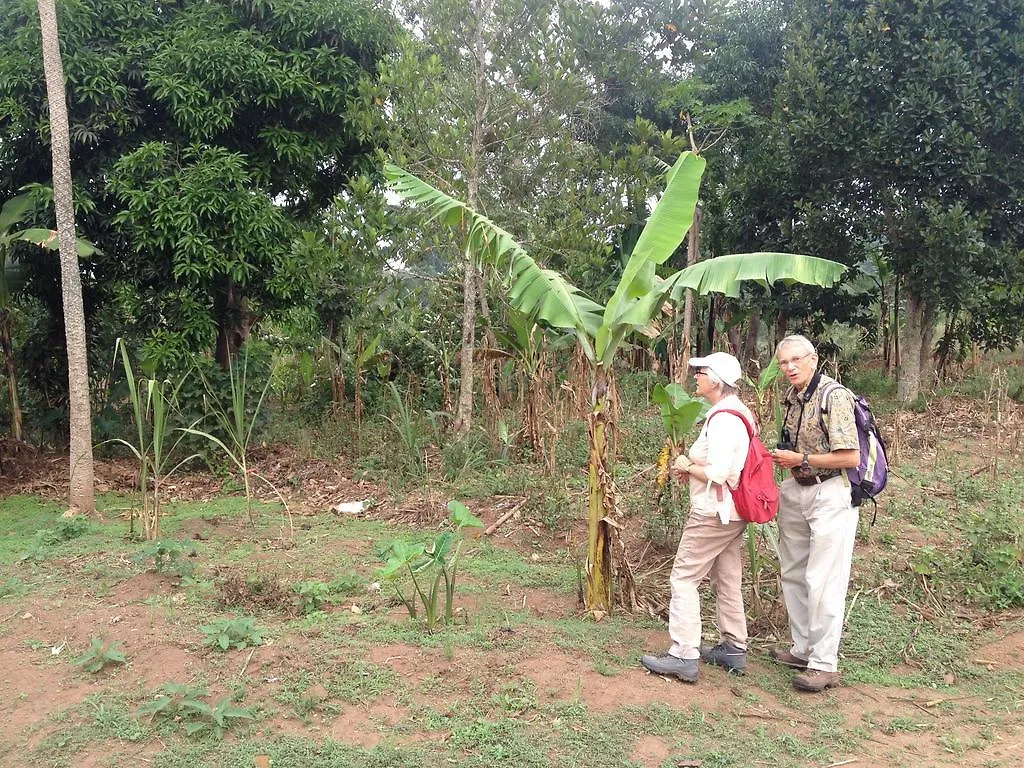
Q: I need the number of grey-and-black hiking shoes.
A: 2